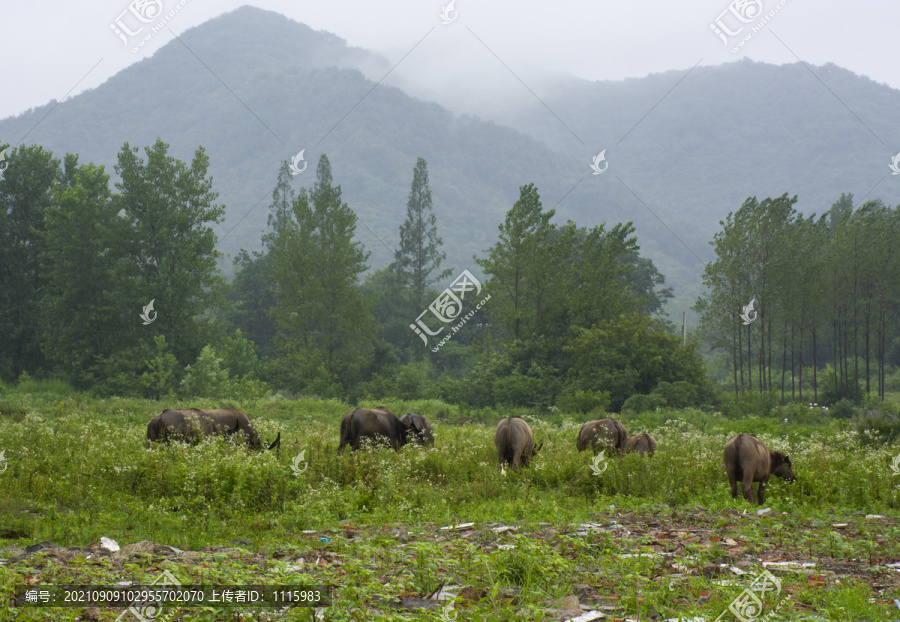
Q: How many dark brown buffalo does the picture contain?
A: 8